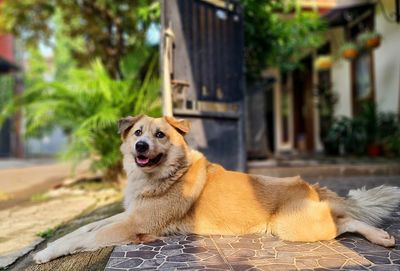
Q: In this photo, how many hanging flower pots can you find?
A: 3